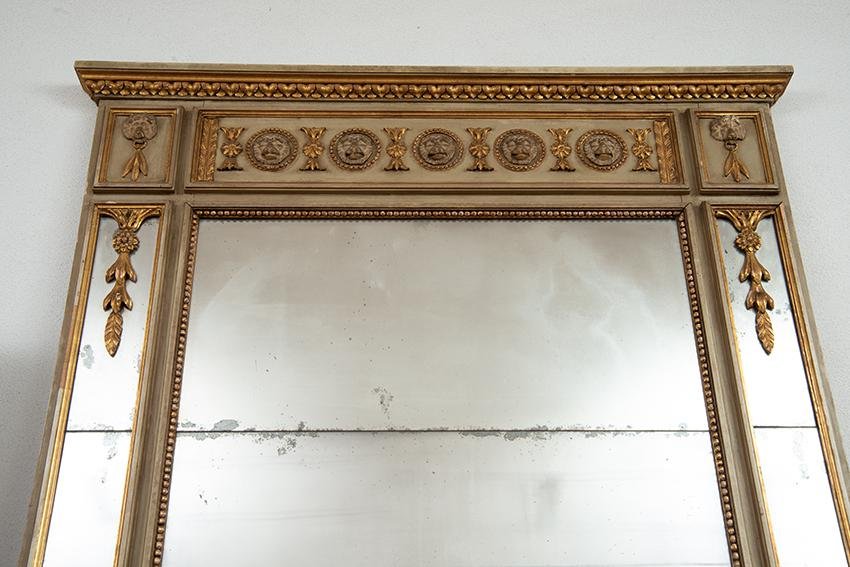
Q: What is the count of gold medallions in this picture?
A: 5